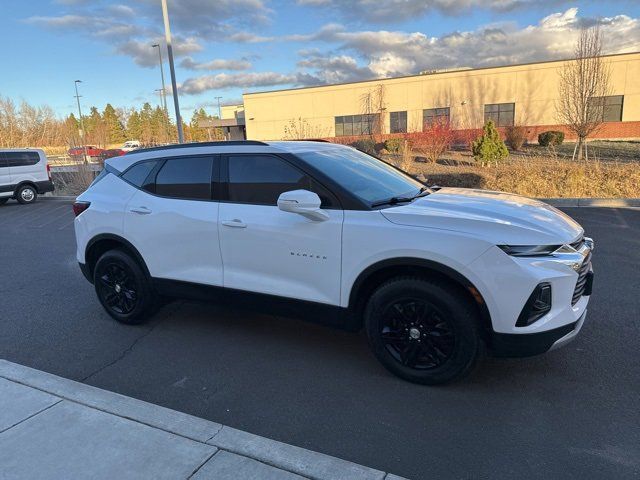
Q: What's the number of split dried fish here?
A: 0